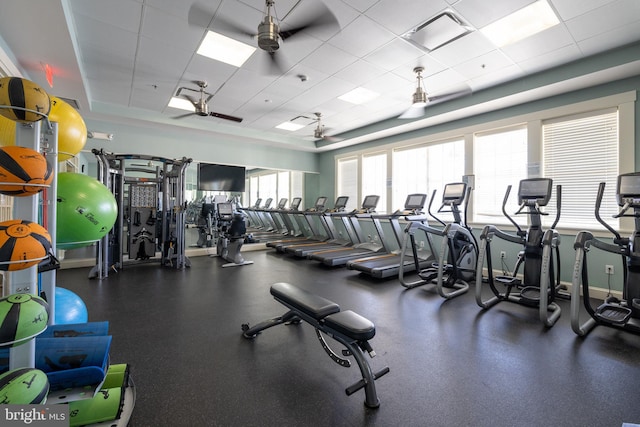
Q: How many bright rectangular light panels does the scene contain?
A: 5